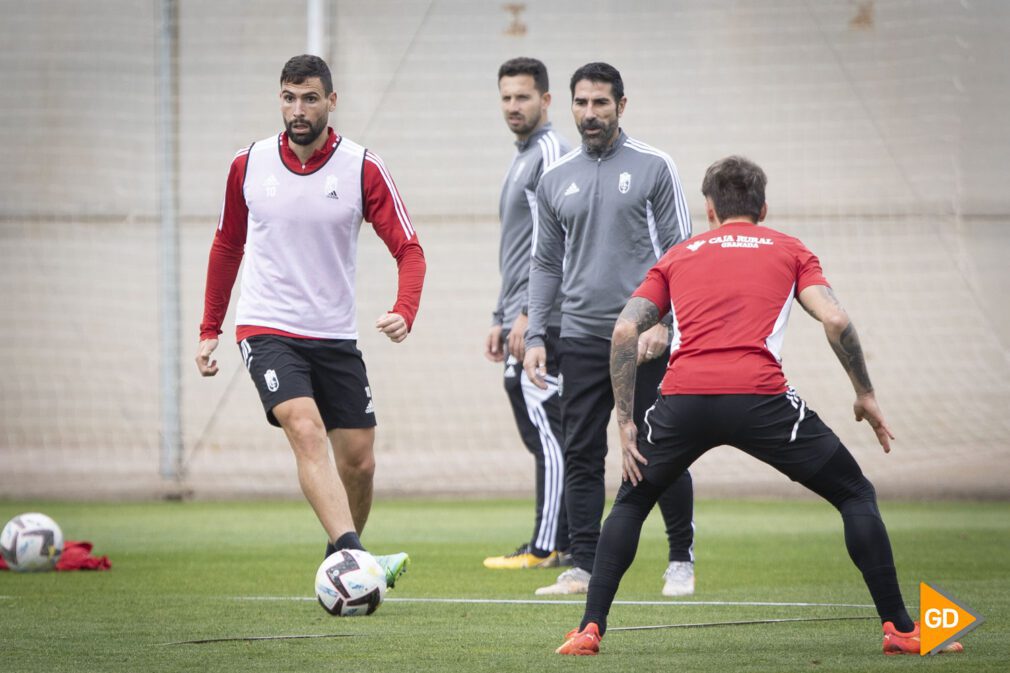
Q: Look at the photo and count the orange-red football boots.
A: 2